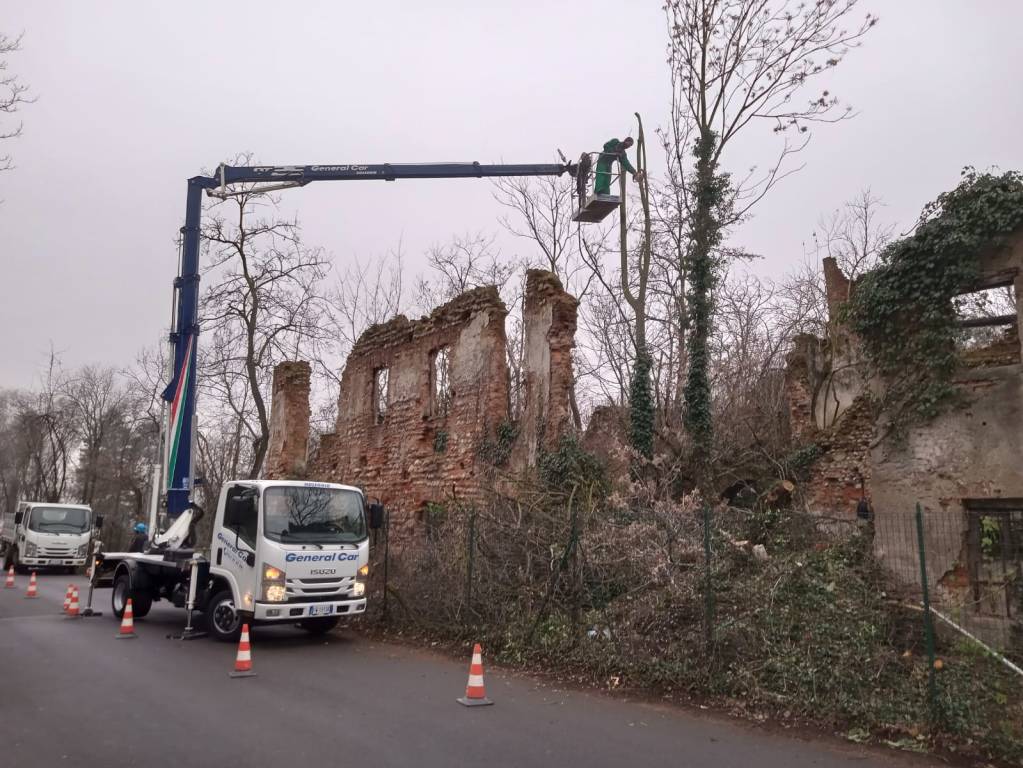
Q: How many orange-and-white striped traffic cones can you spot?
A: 7